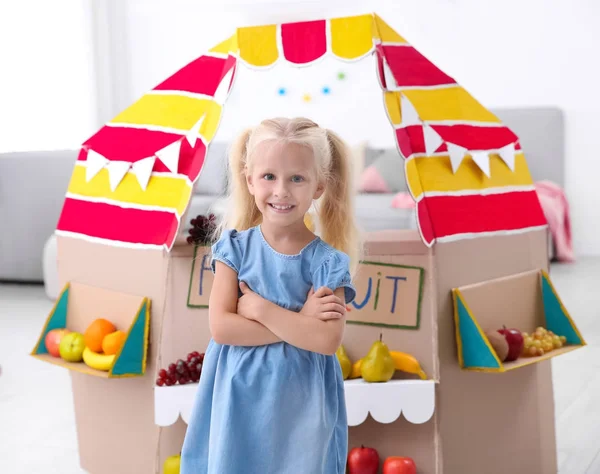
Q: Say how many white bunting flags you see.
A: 12